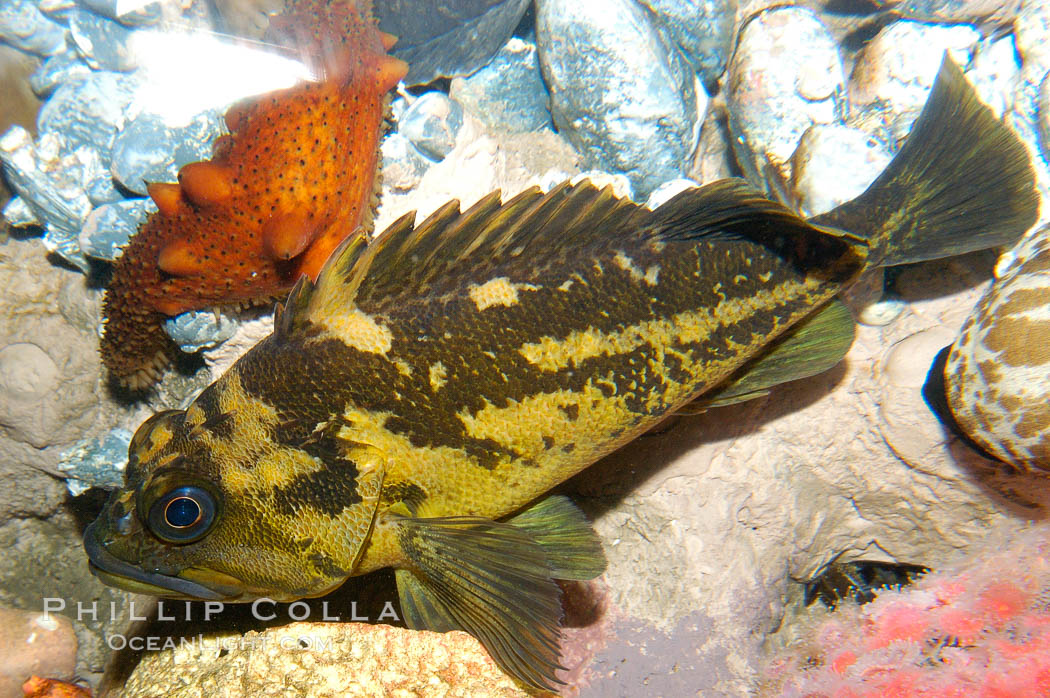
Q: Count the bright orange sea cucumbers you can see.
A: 1